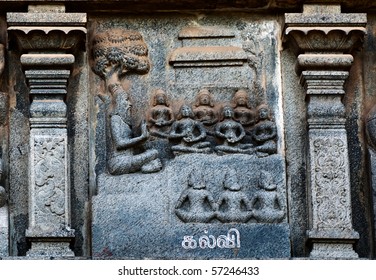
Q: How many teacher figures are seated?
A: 1